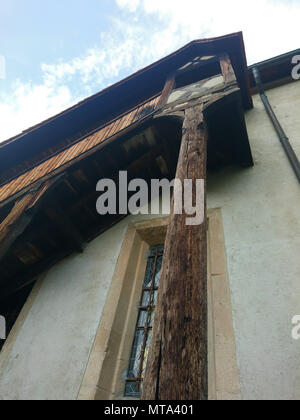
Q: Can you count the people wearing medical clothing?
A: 0